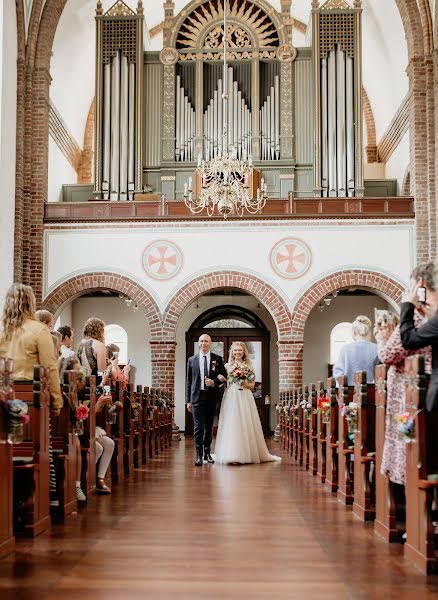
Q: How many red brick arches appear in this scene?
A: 3